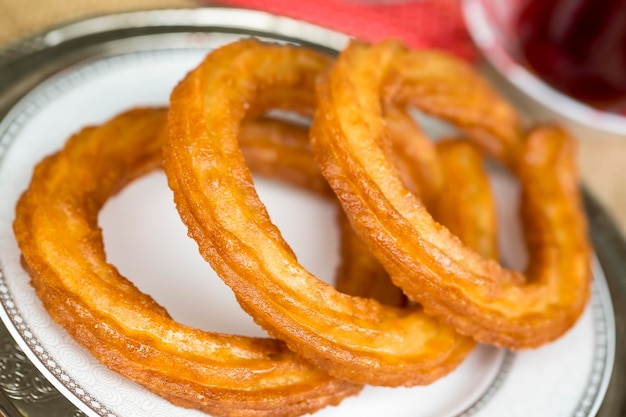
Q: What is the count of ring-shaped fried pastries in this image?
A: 3